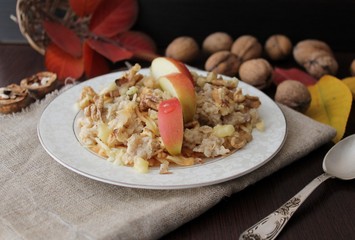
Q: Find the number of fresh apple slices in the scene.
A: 3